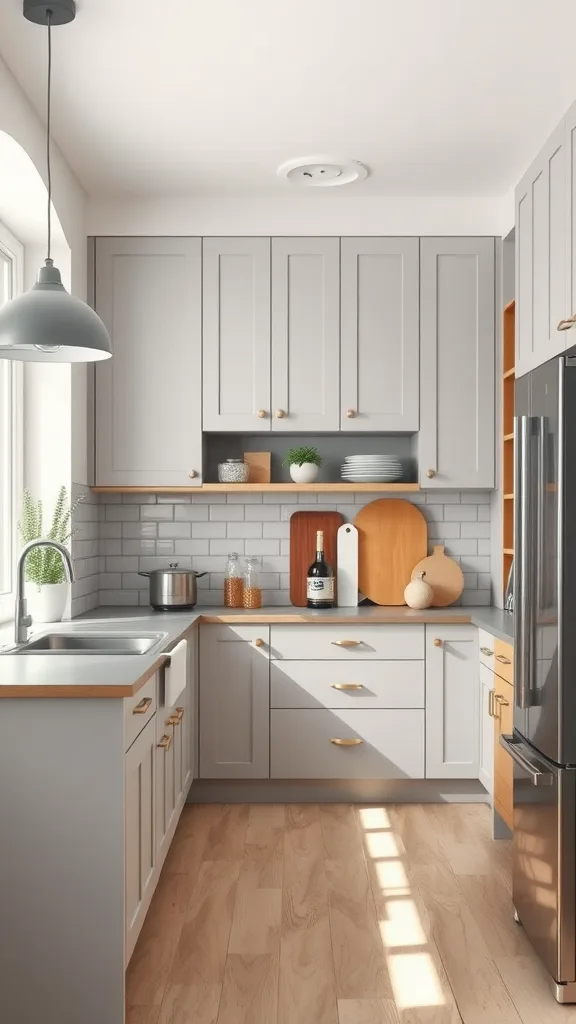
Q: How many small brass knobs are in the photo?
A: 7